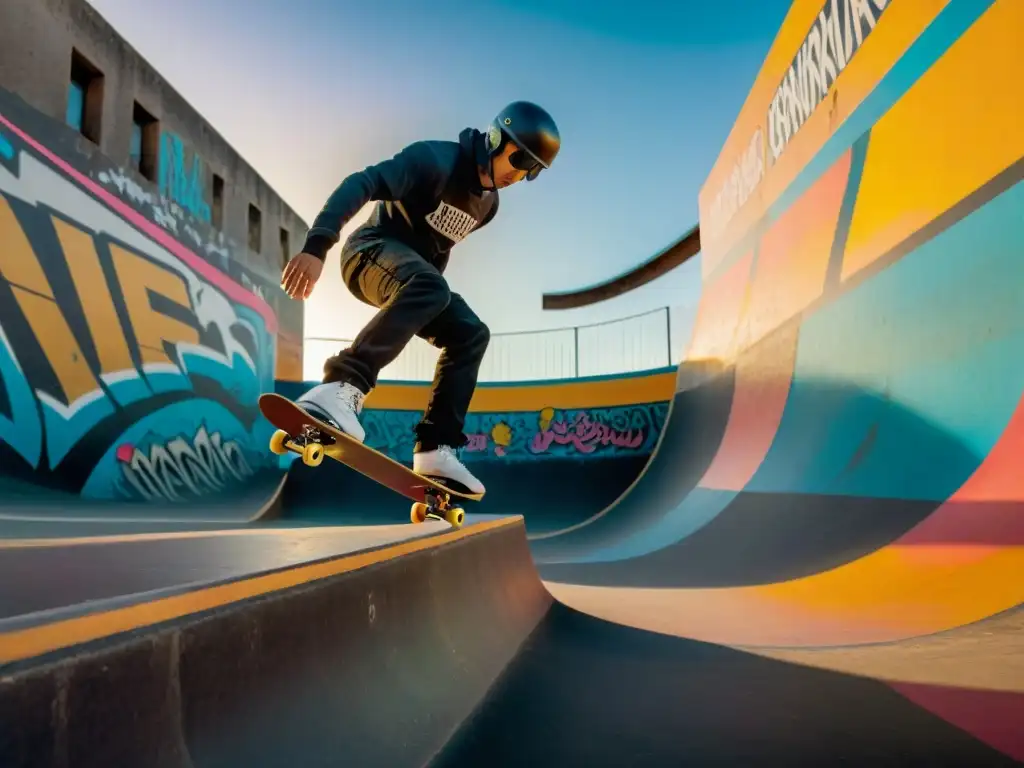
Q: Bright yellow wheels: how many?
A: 4